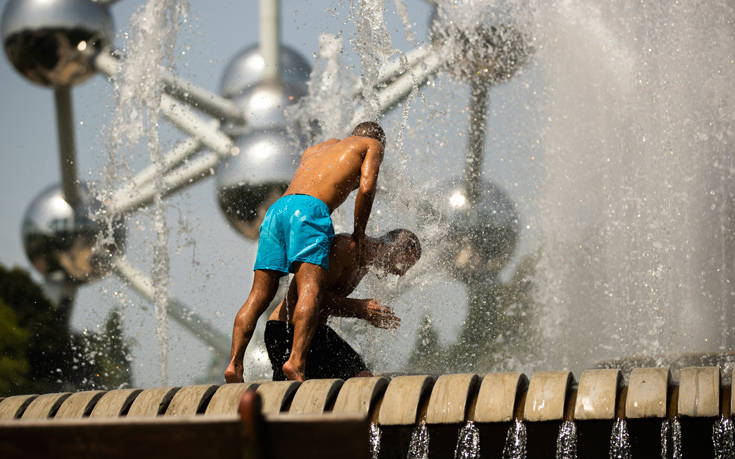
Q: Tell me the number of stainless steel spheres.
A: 7